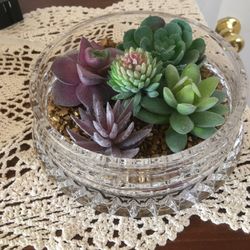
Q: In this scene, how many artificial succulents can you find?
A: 5